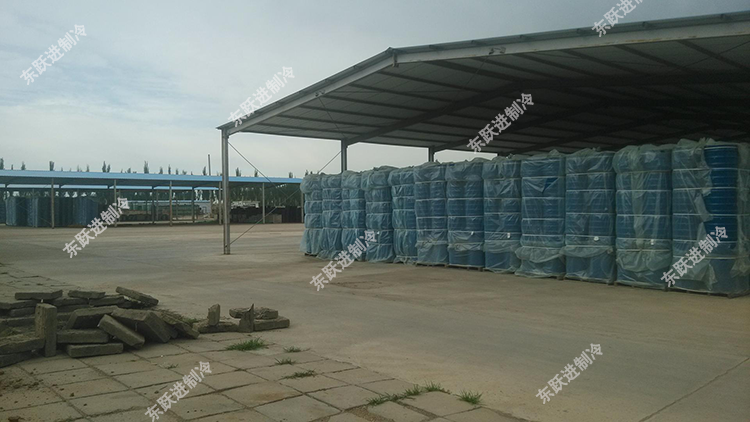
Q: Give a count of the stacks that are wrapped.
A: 12